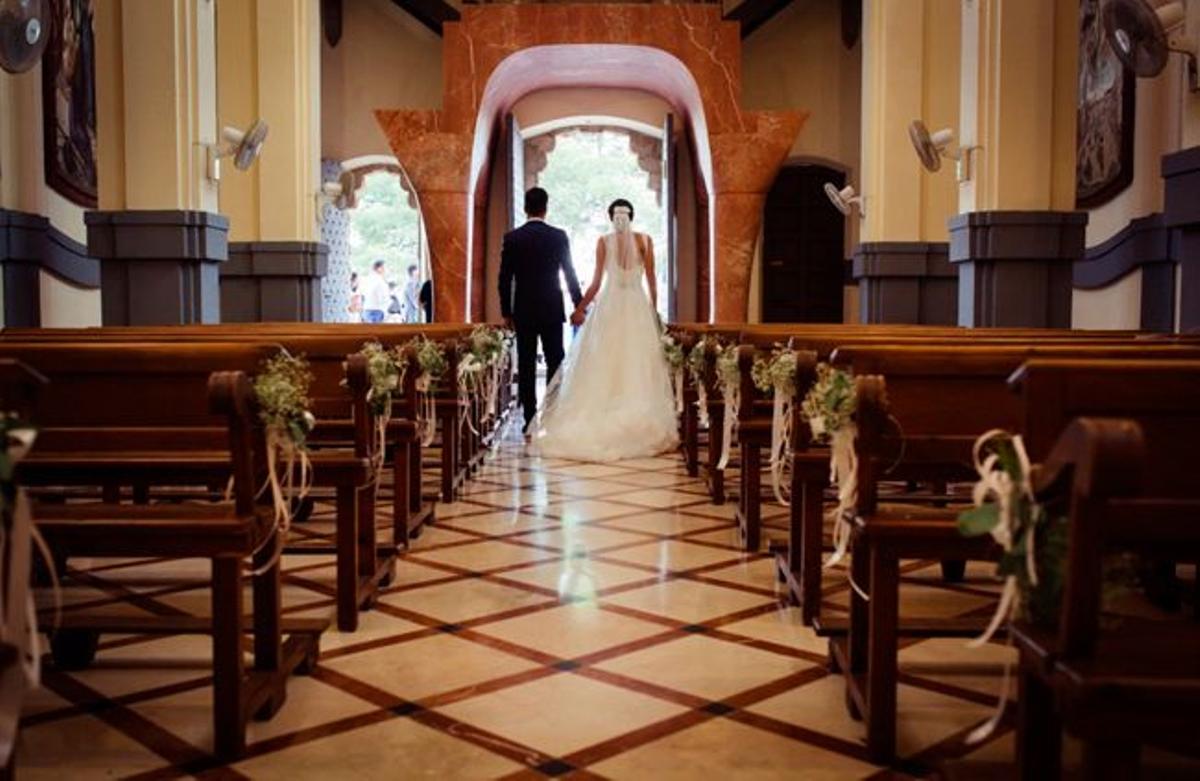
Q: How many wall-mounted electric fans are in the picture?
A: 6